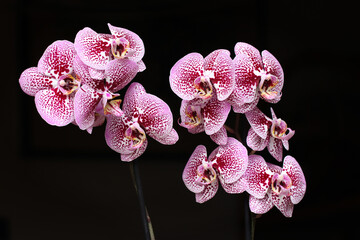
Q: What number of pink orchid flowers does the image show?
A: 10